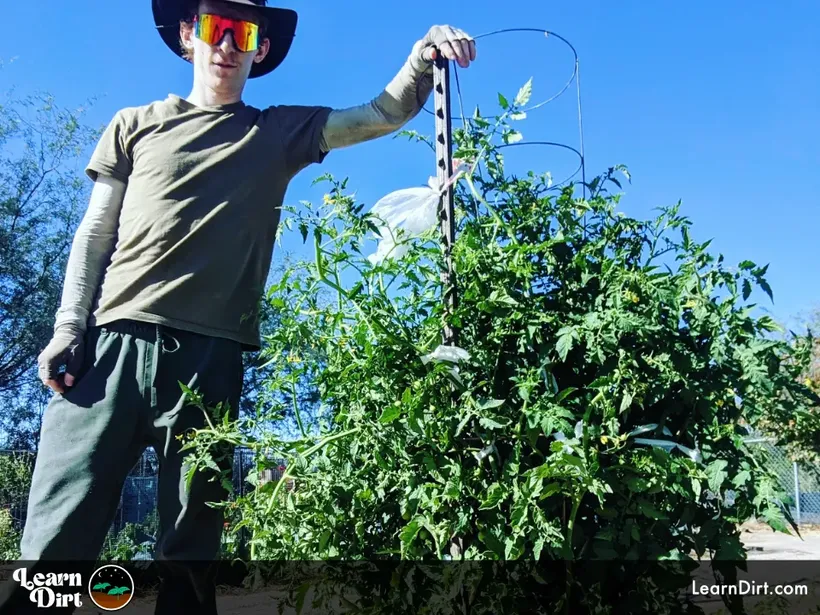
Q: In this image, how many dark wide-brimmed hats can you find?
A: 1